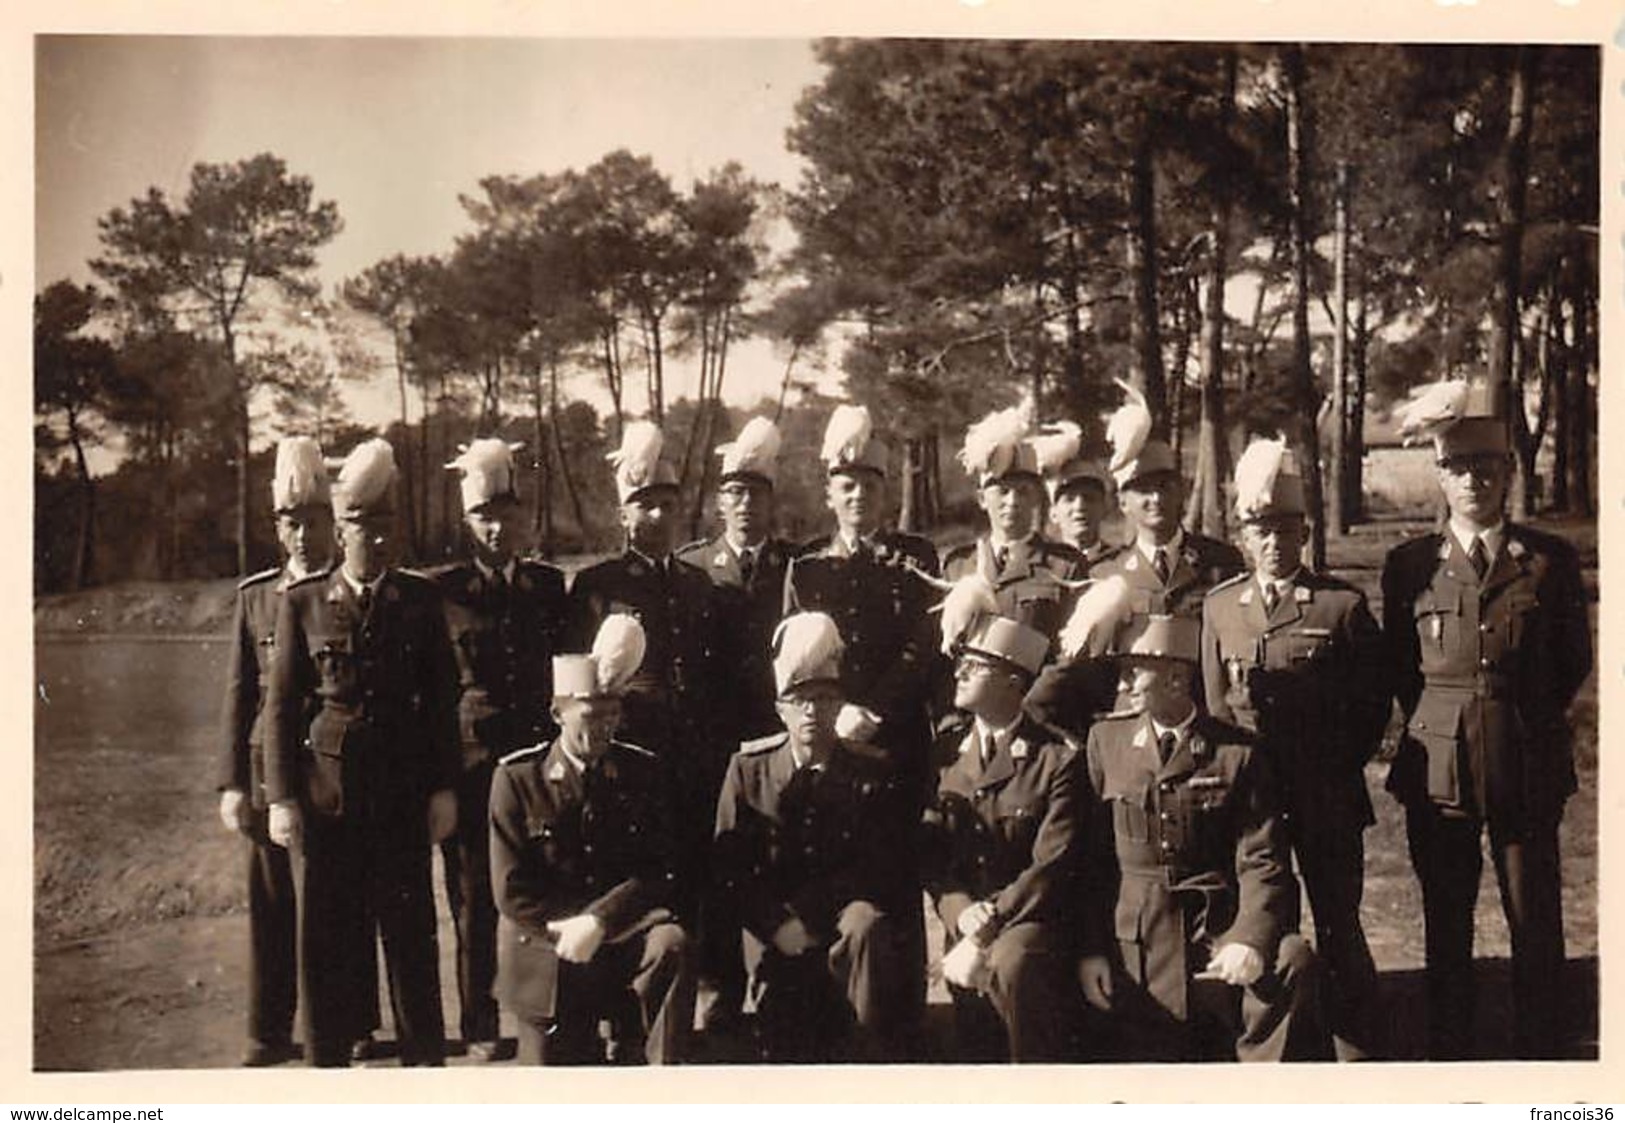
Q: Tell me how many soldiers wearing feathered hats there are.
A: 15